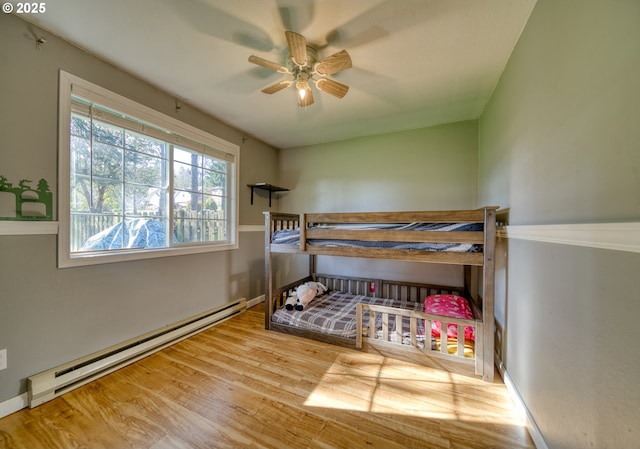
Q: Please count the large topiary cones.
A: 0